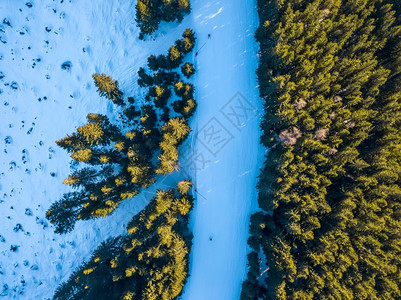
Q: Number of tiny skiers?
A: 2